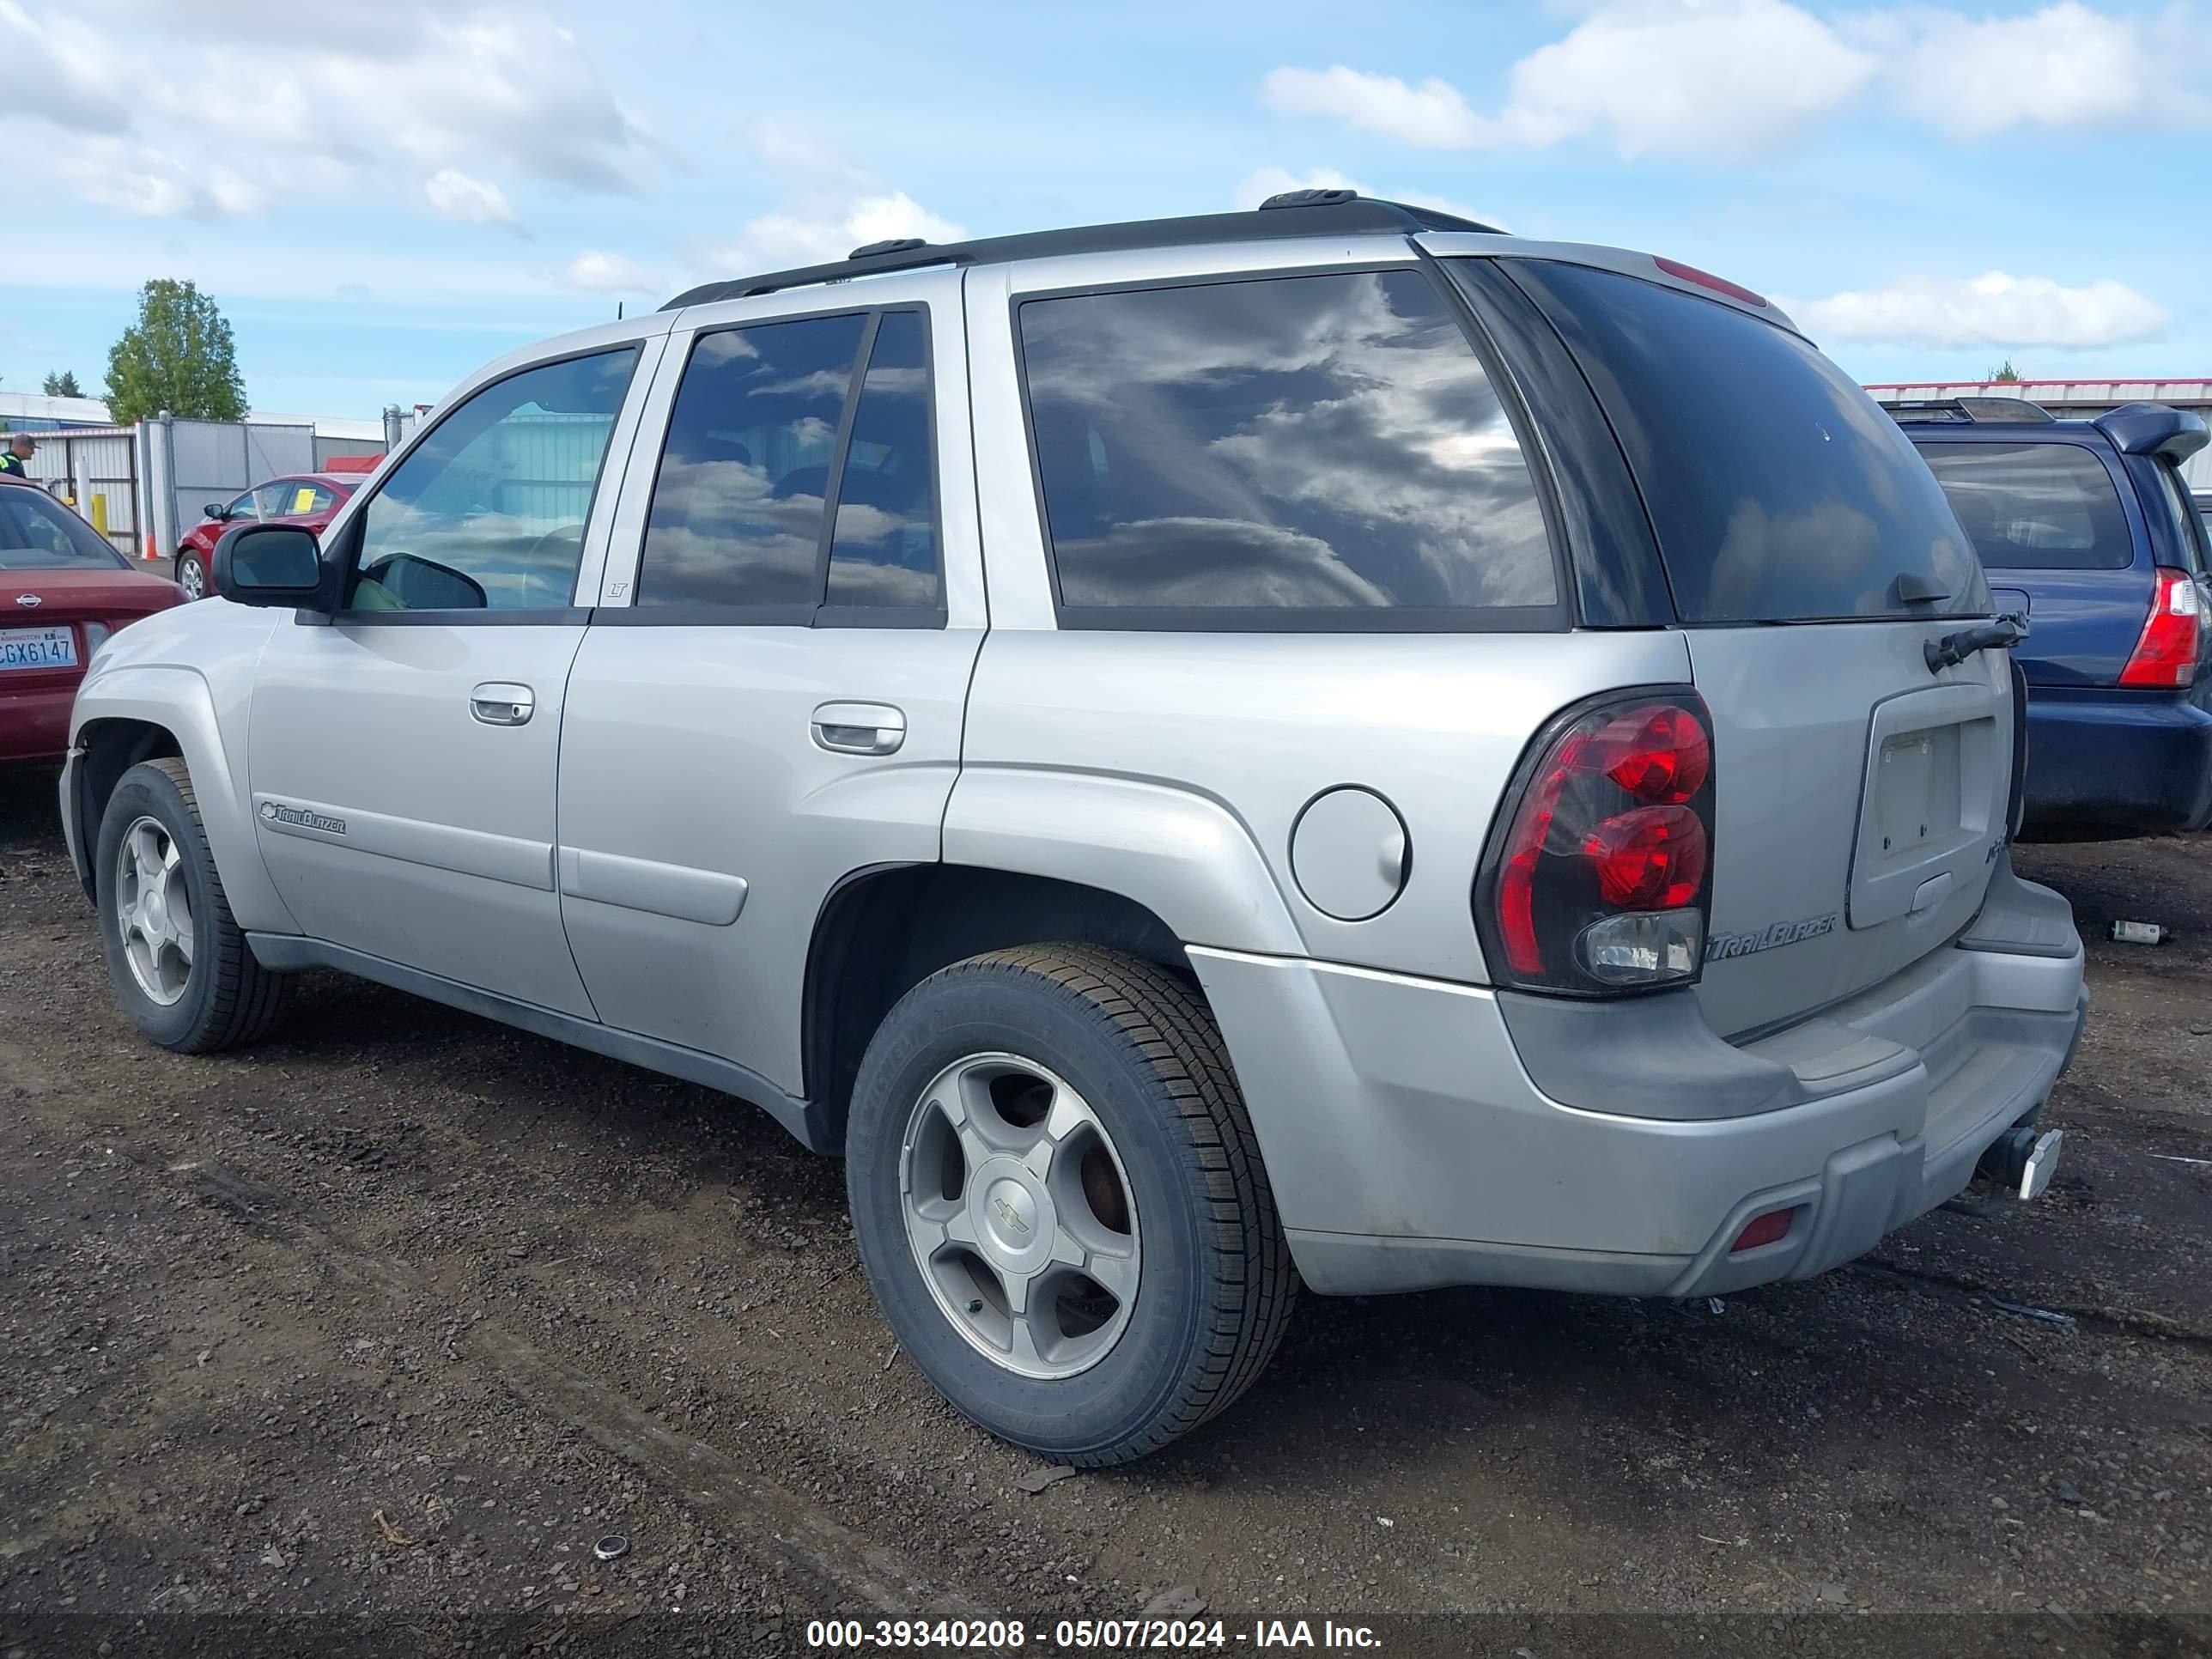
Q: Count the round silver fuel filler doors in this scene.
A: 1